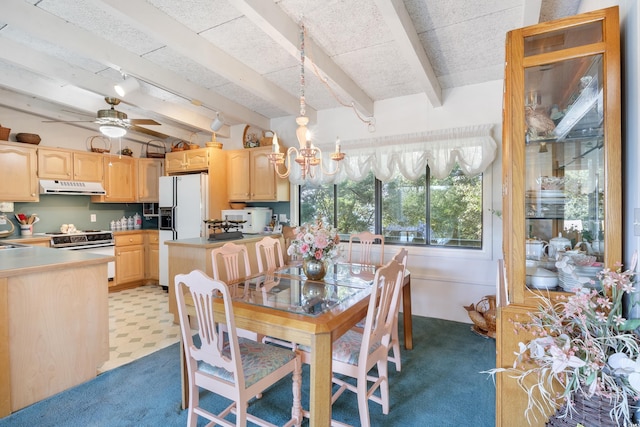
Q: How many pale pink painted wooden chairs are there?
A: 6